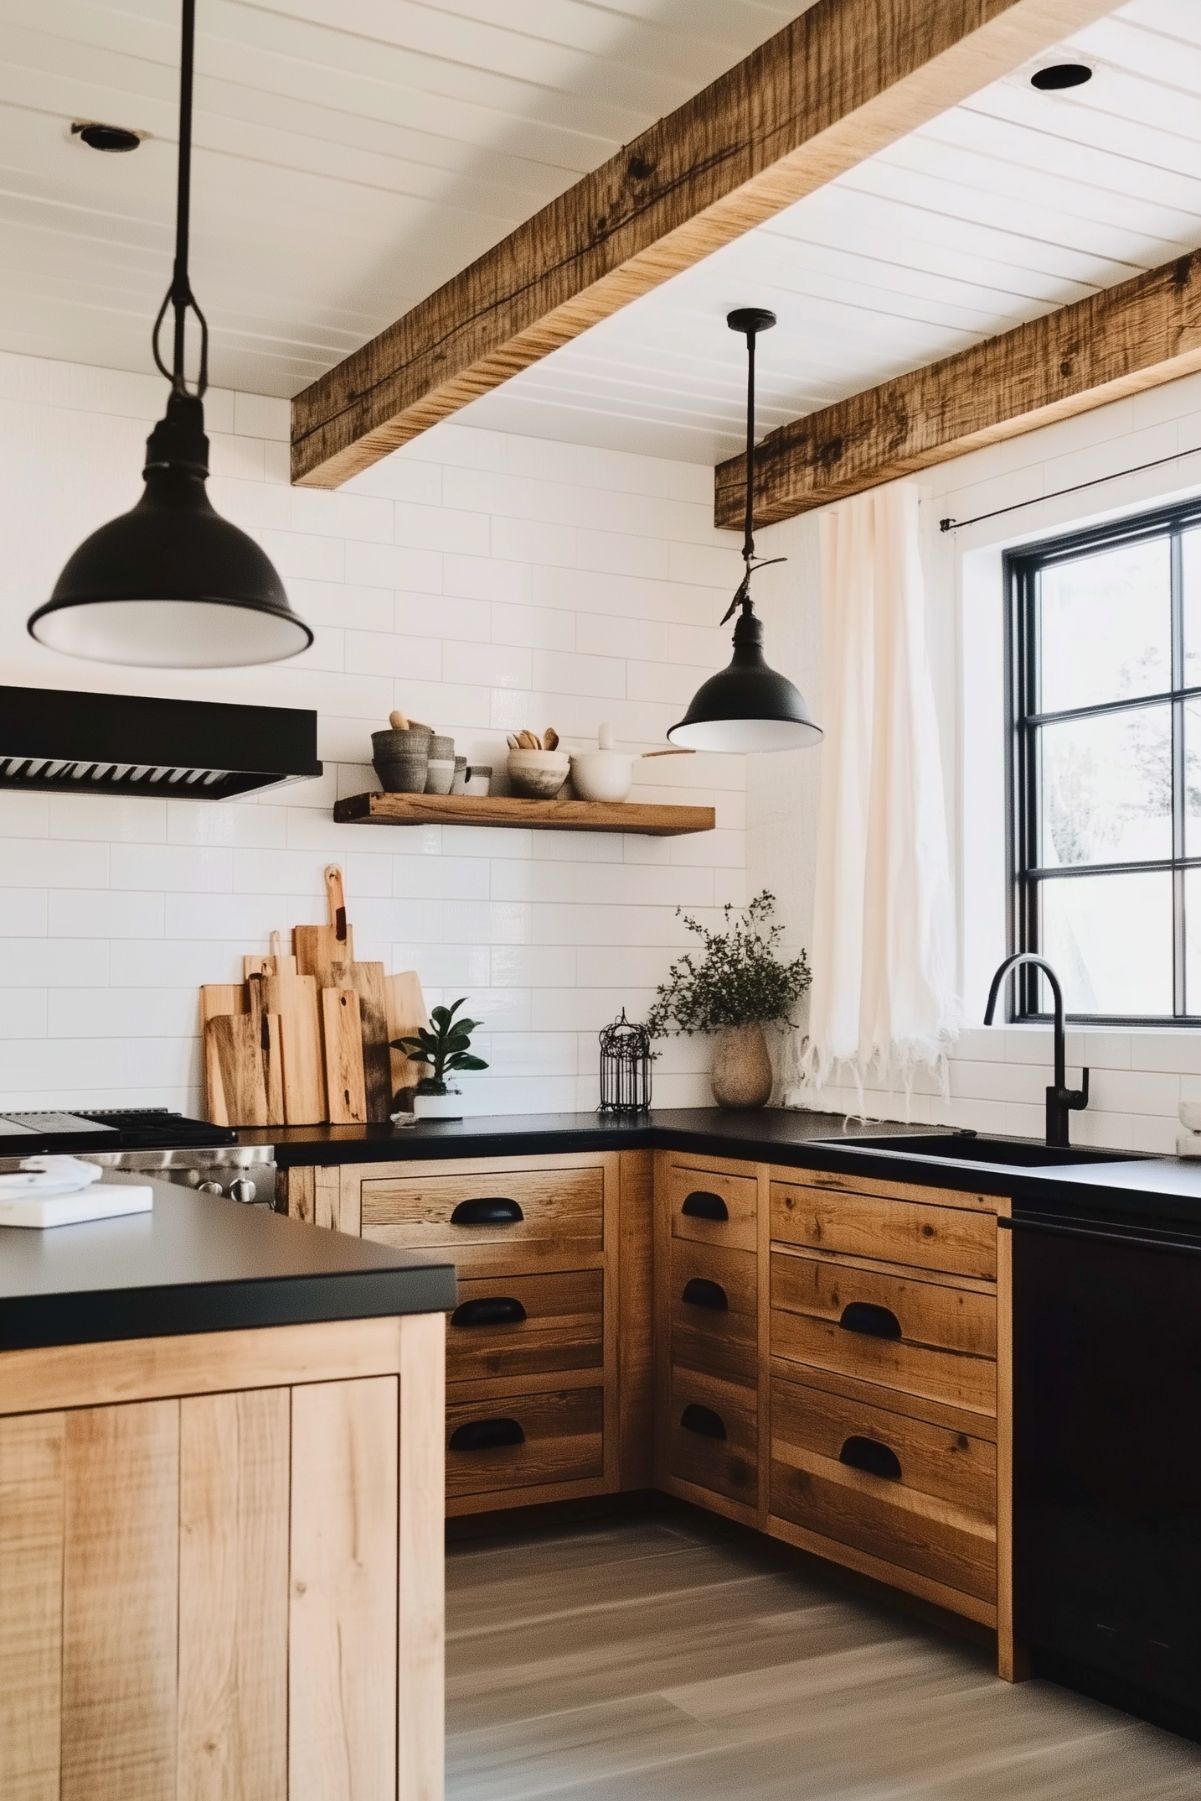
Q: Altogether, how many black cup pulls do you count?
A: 8